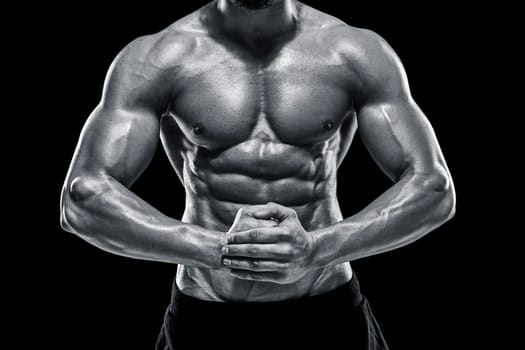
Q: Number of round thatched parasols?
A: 0